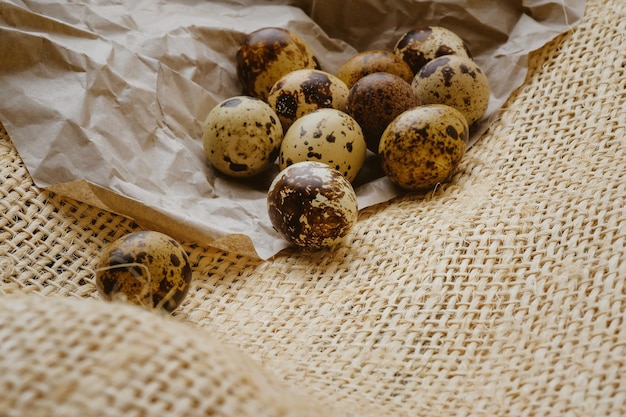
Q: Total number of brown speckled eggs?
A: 11